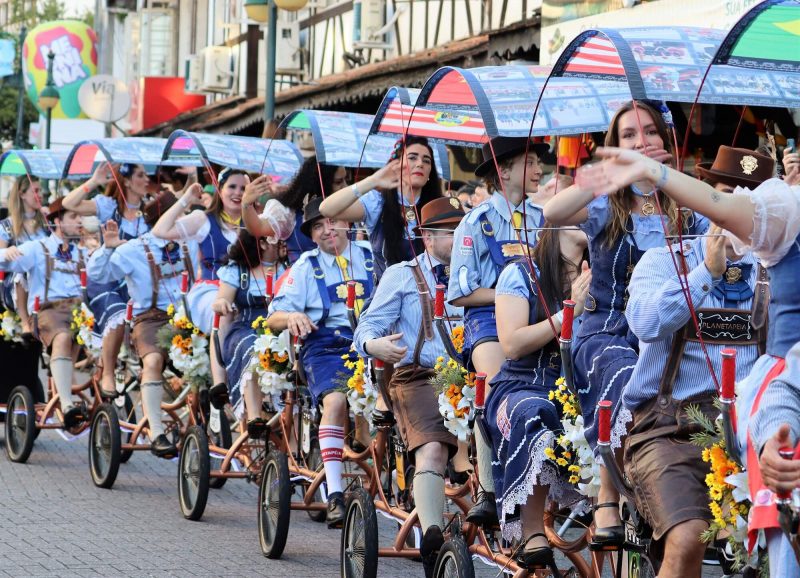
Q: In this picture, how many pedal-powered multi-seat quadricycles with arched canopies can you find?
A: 8